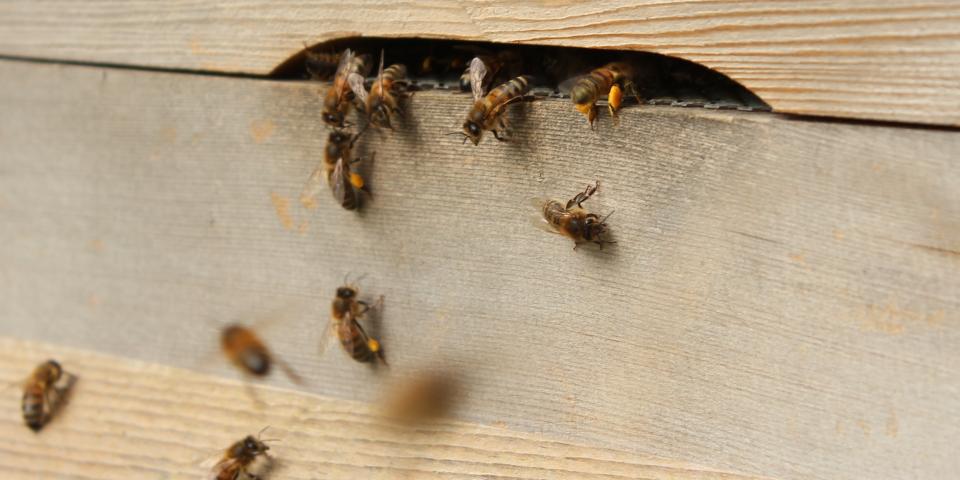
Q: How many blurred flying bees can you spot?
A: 2